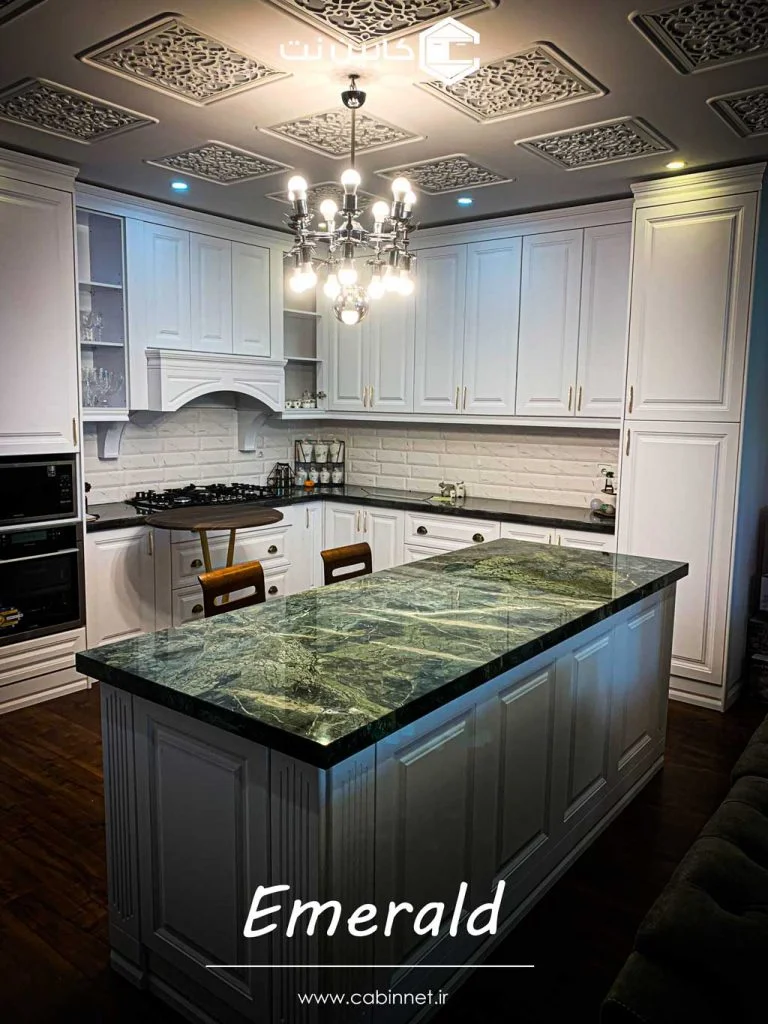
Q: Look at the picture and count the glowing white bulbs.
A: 15